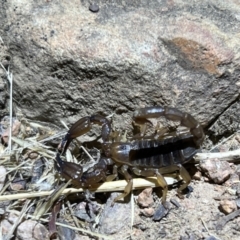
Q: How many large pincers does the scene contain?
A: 2